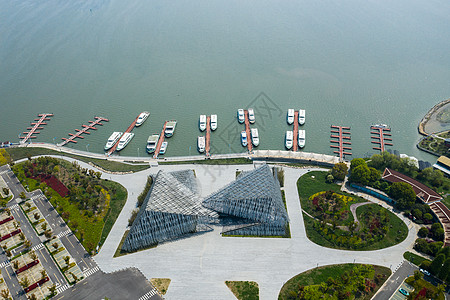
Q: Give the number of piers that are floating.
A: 9